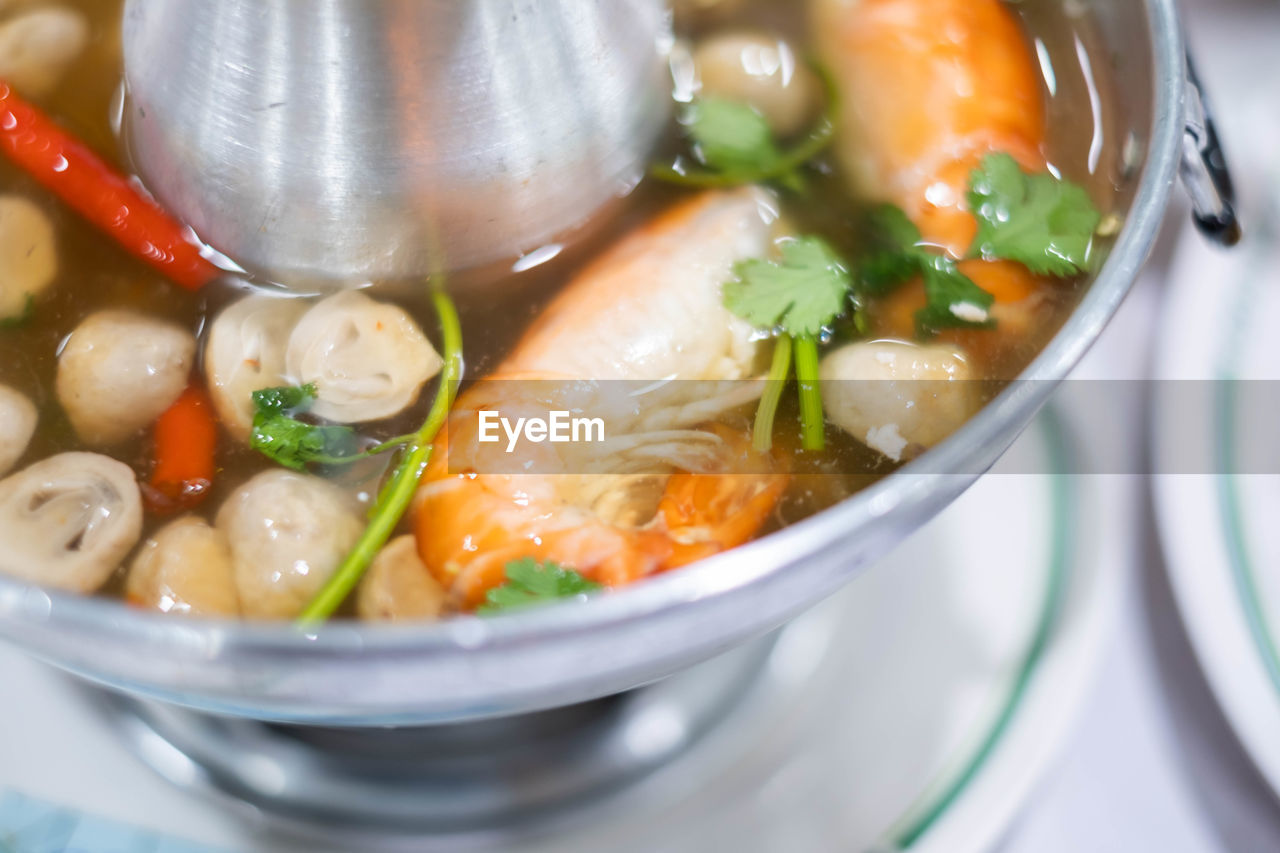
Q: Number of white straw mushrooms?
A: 12